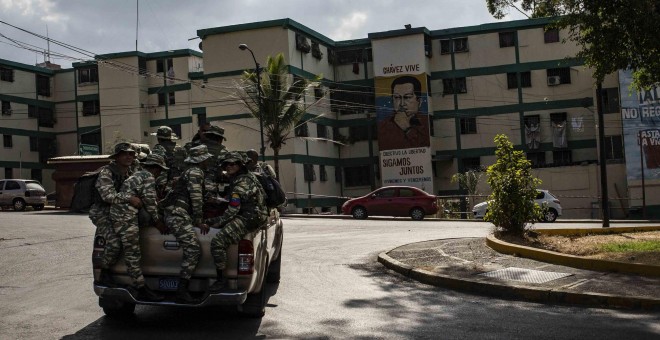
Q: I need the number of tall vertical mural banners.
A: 2